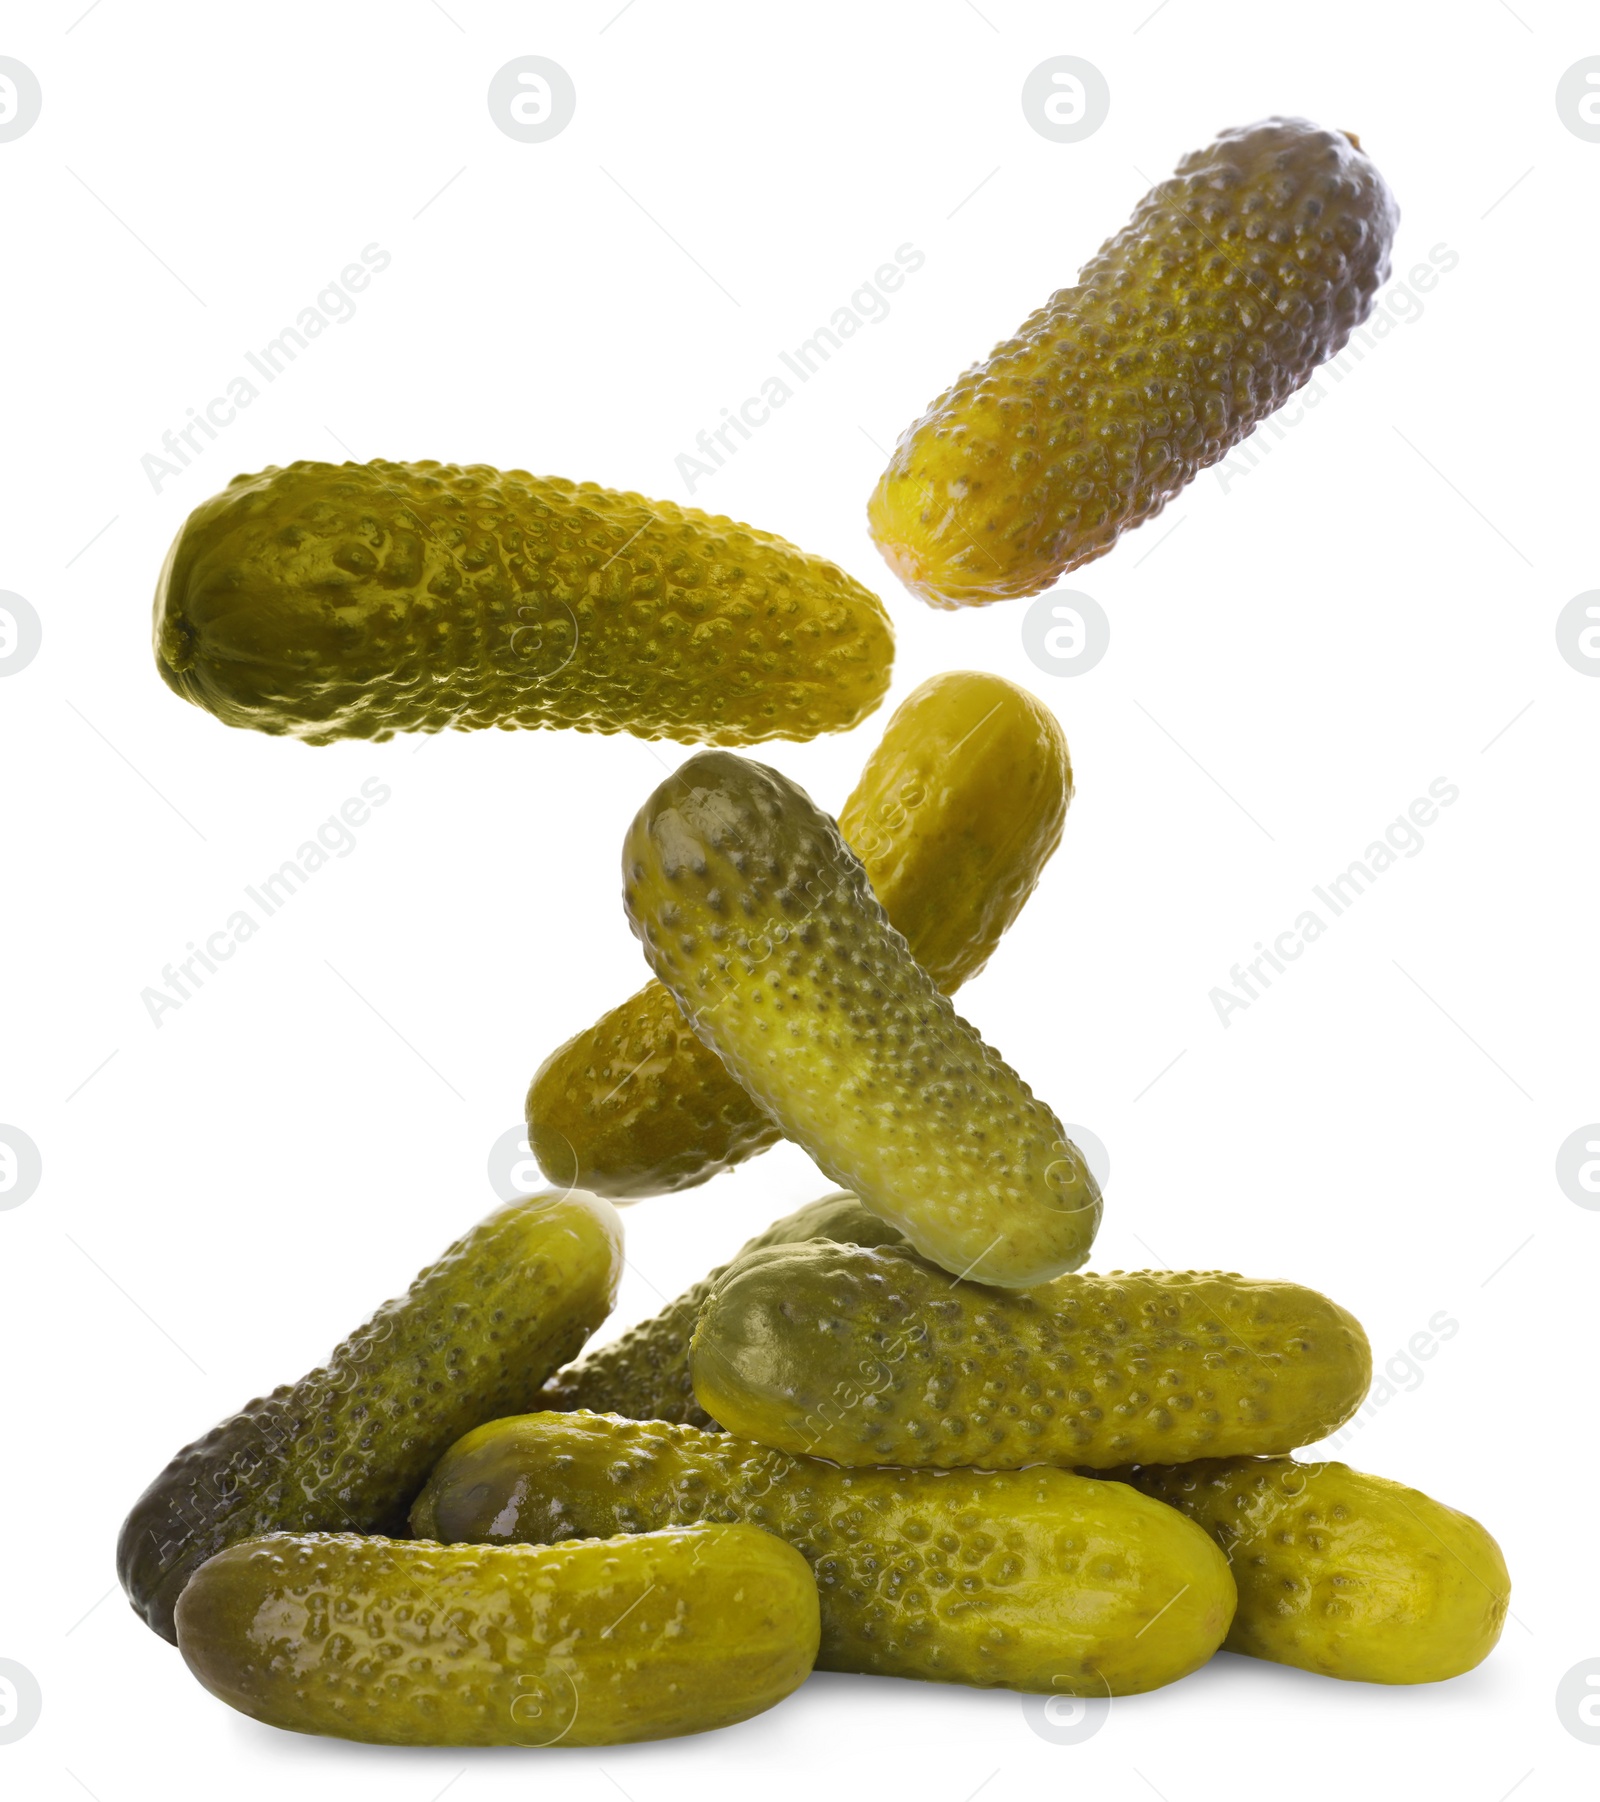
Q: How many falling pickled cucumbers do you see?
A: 4